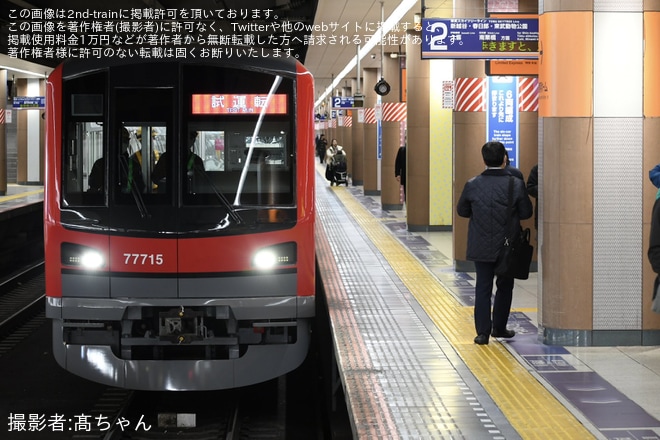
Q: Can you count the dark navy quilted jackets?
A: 1